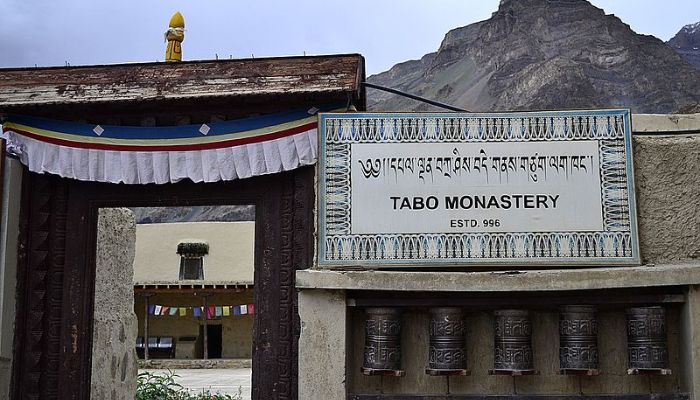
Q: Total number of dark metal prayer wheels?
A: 5